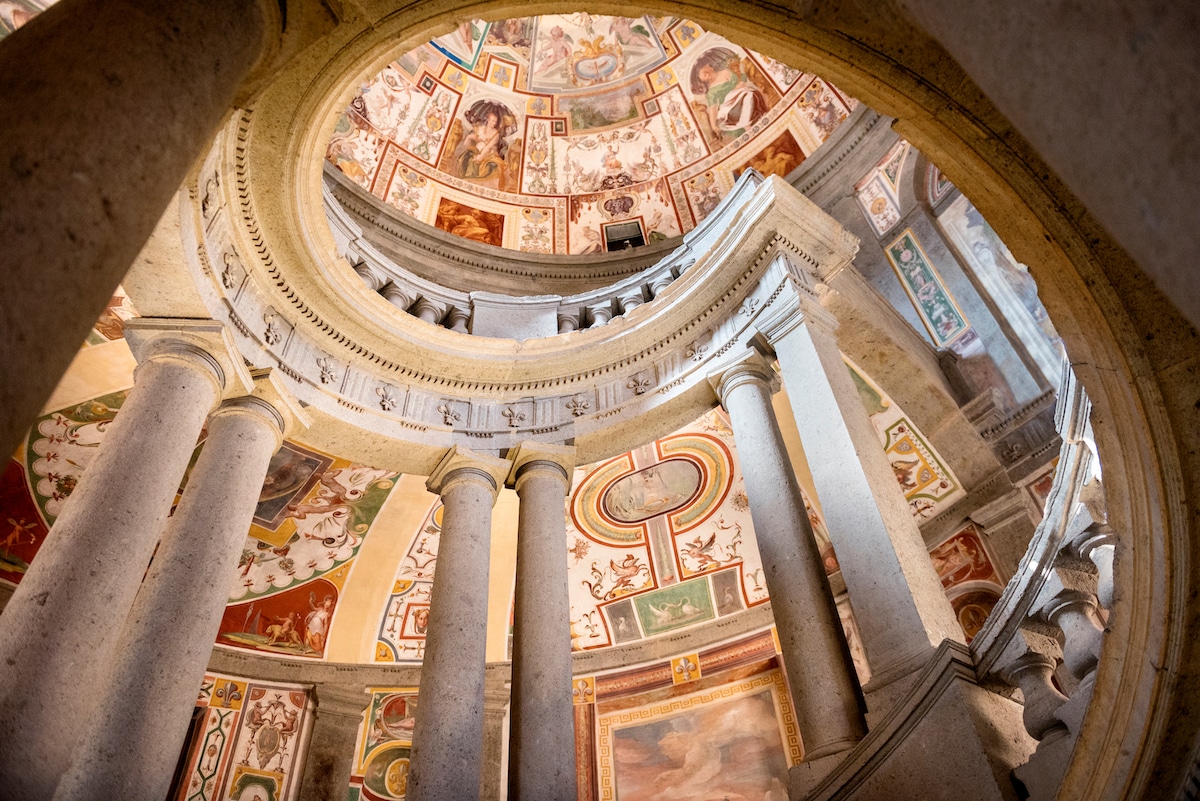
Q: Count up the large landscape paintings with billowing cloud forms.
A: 1